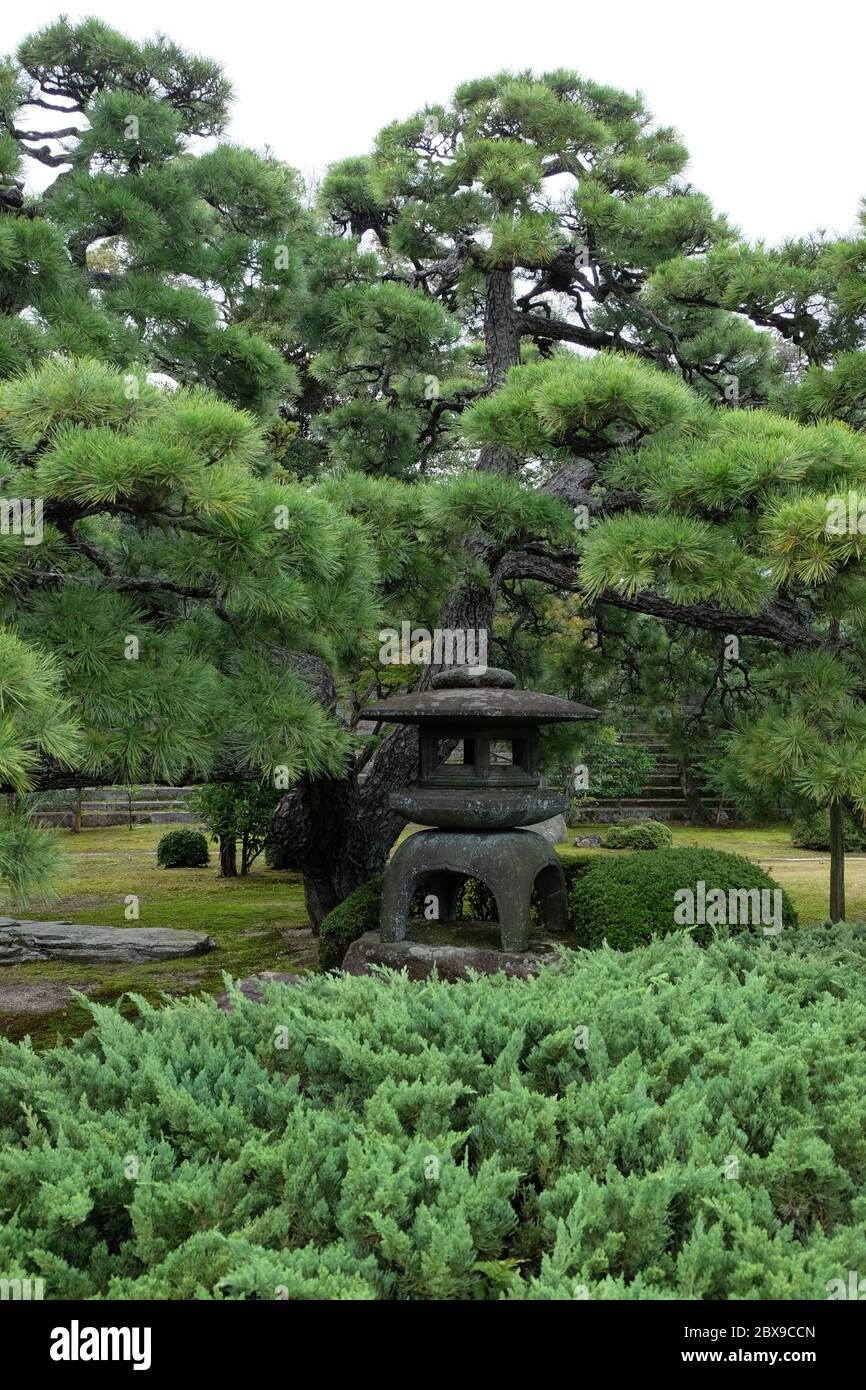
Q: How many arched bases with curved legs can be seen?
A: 1